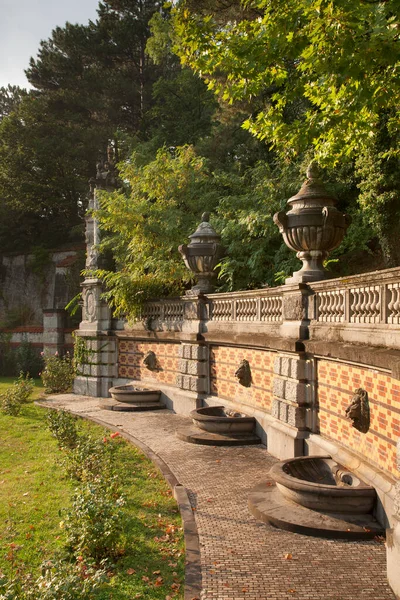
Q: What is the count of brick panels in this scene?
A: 3